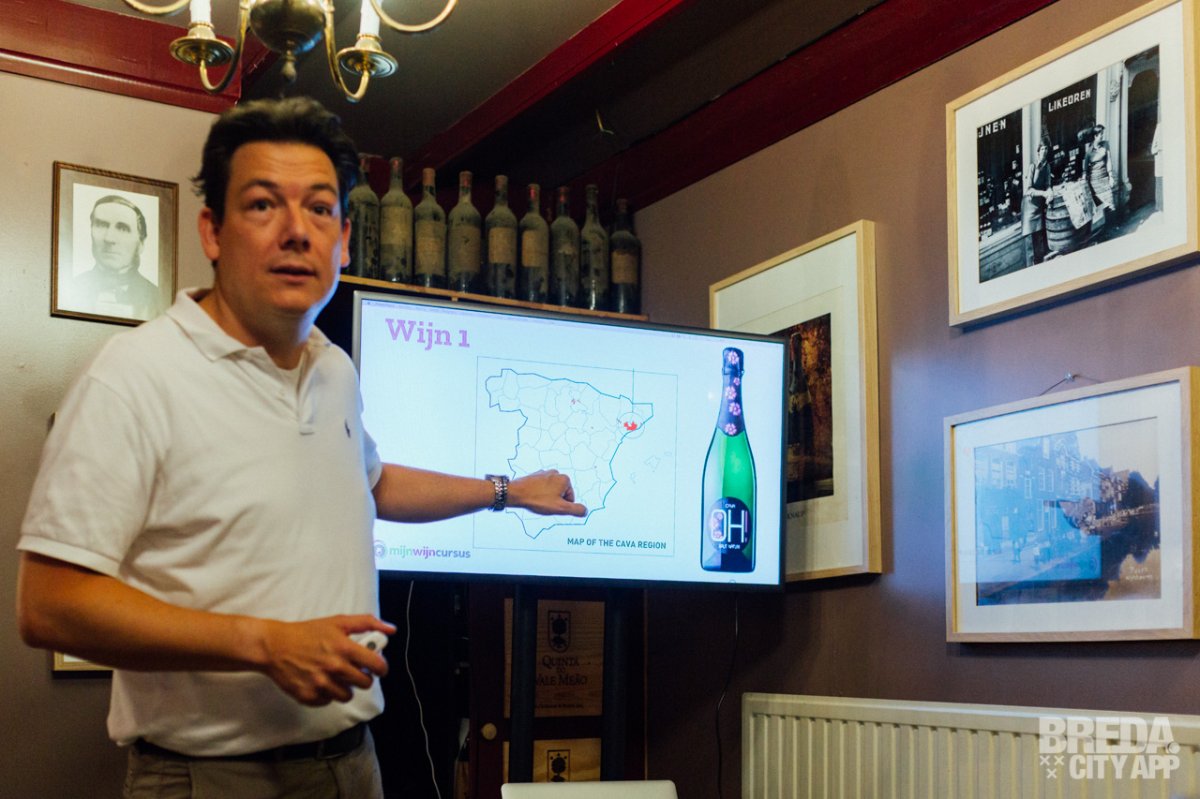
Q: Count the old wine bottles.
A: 9